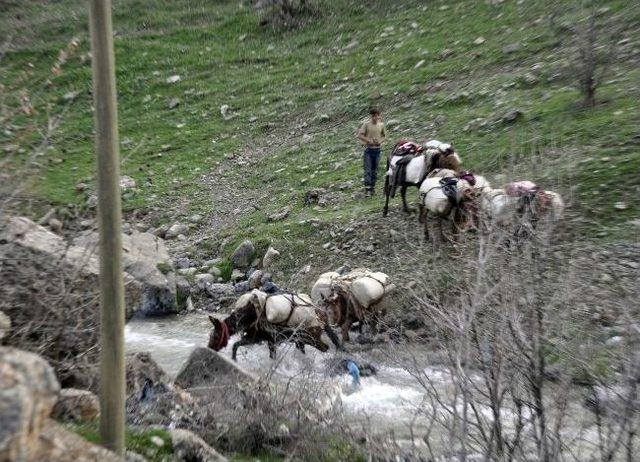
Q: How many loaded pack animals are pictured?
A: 5